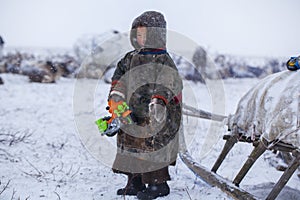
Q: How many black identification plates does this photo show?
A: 0